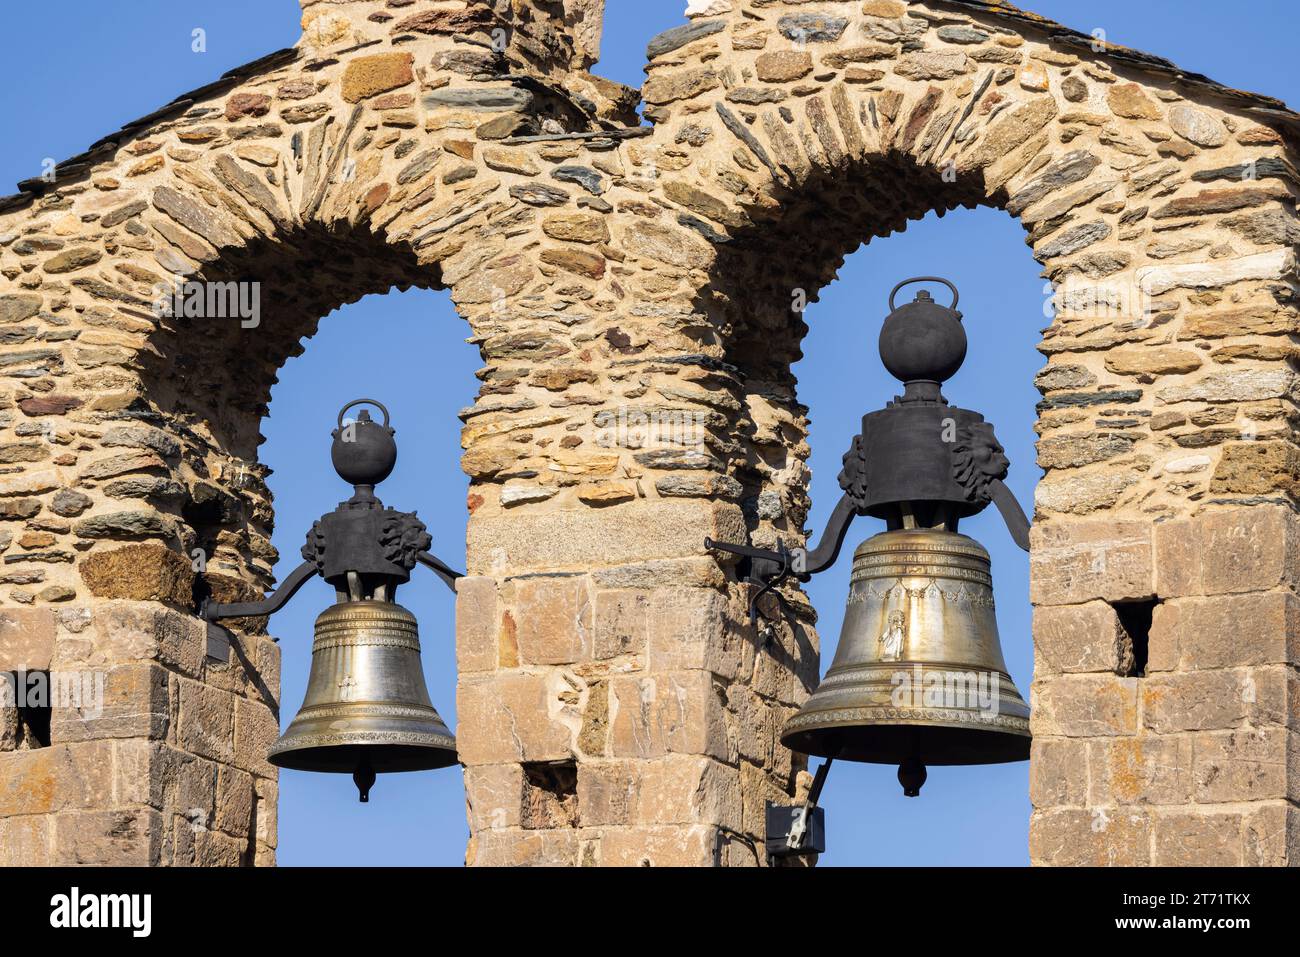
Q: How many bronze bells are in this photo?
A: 2